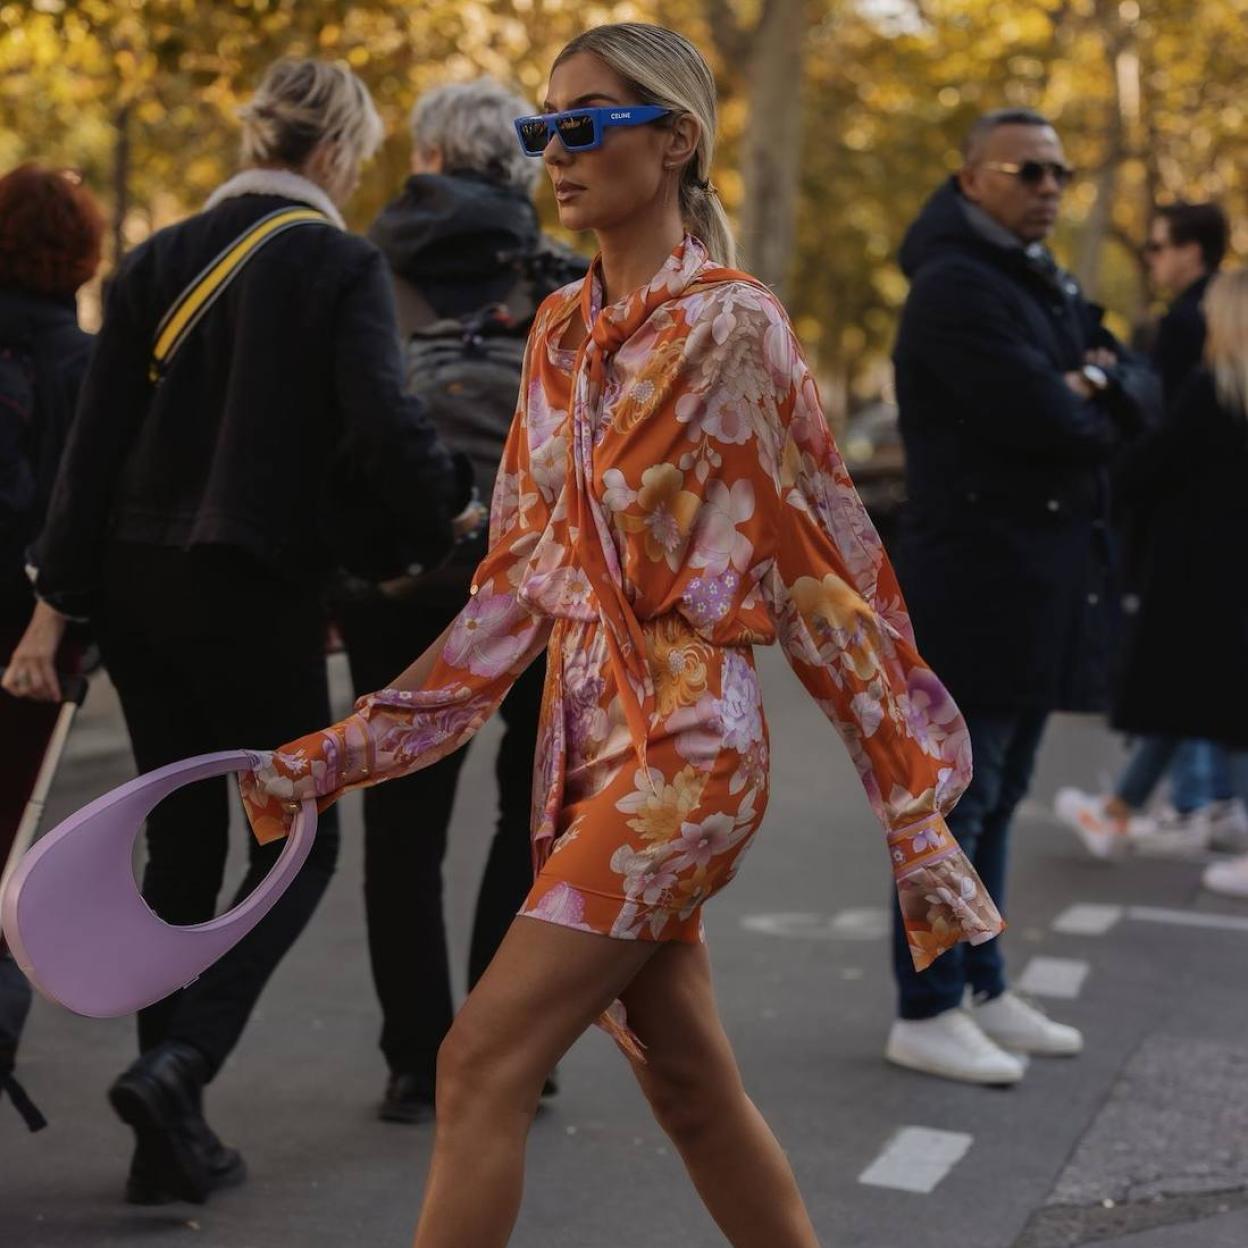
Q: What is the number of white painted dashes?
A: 3